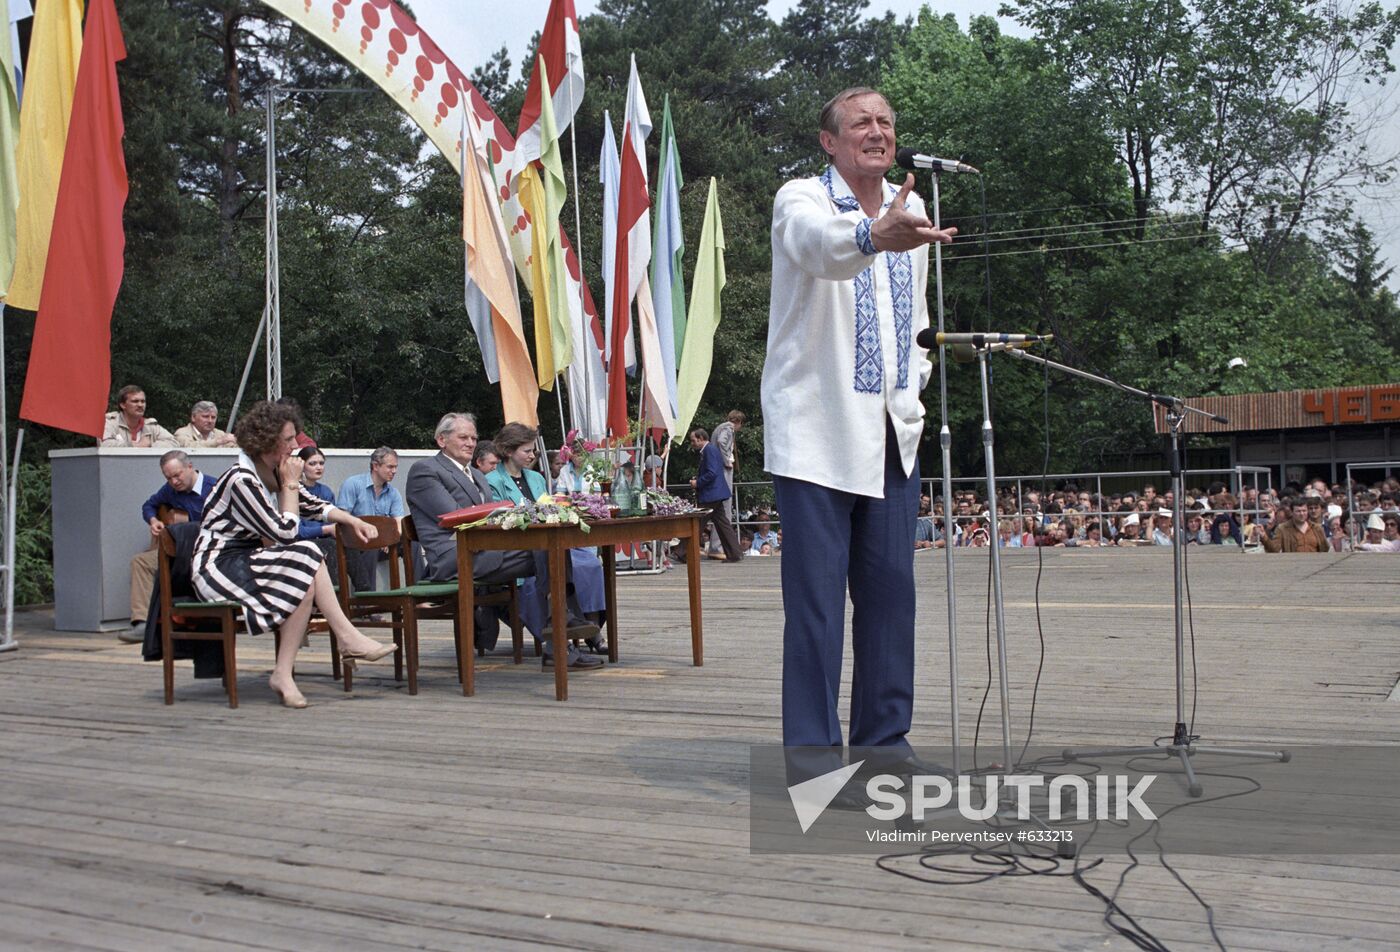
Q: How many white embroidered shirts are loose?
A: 1